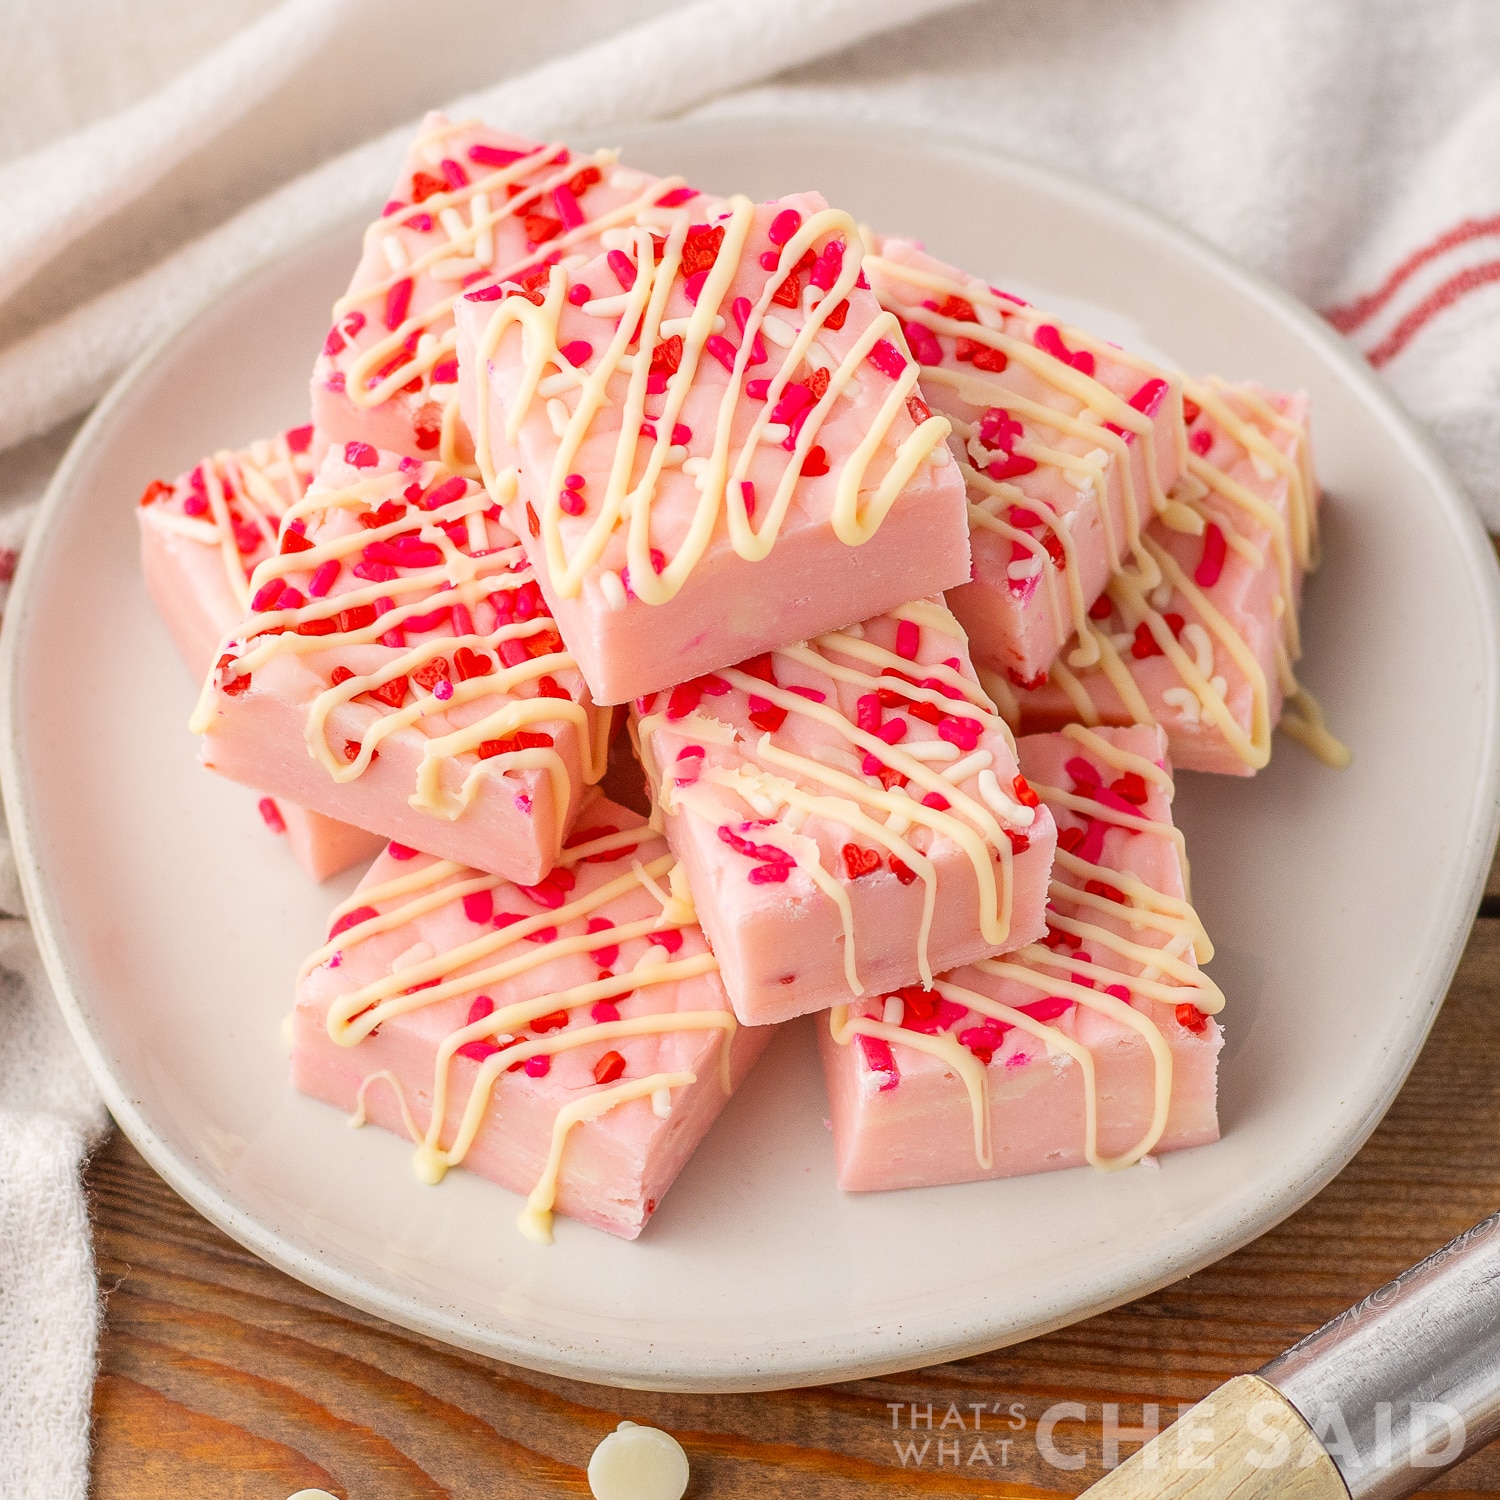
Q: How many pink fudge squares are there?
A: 9